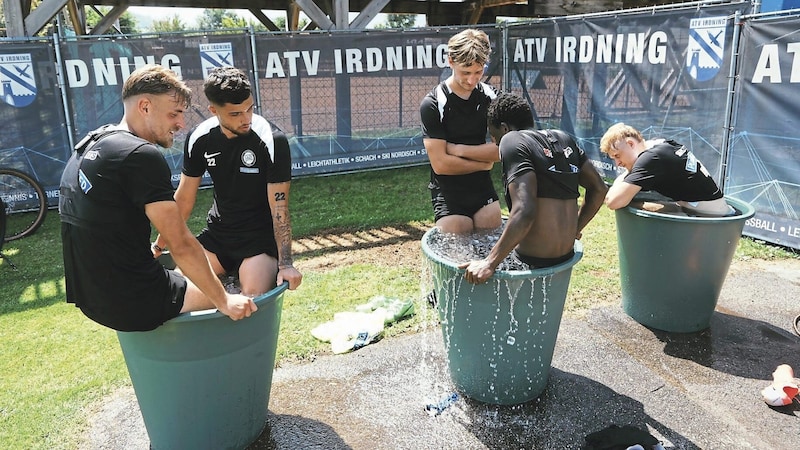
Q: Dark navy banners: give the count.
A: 5